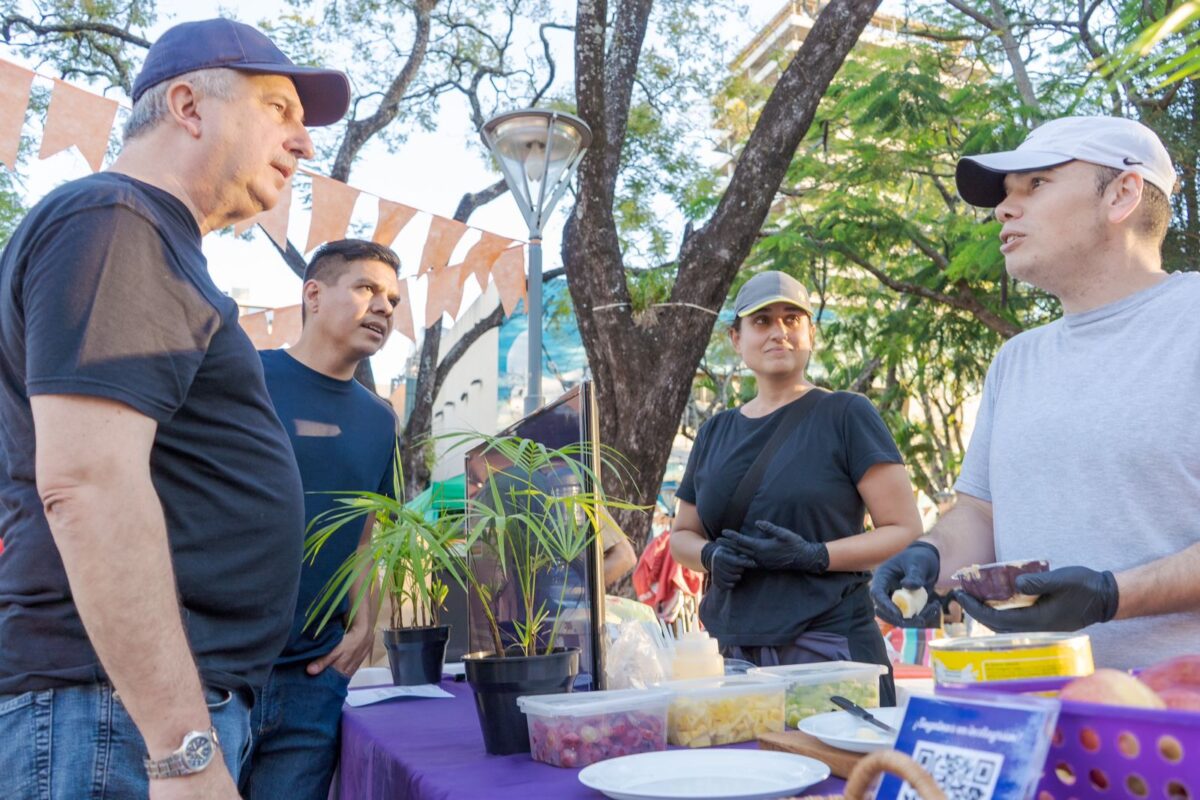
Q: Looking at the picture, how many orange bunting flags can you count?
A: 12